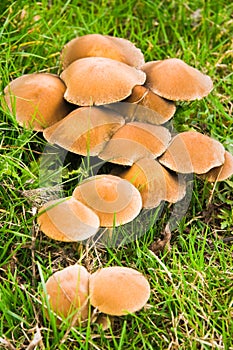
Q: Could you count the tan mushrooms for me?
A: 14